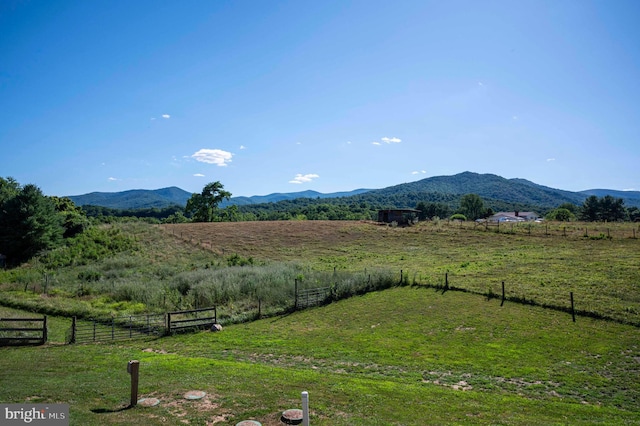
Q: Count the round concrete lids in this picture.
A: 4